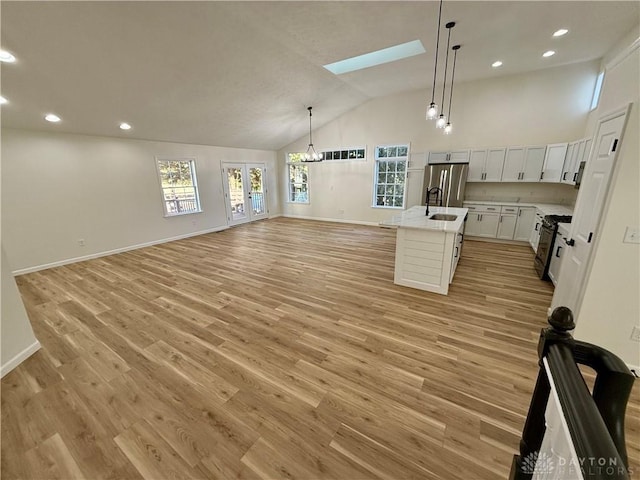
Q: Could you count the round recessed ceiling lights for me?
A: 7